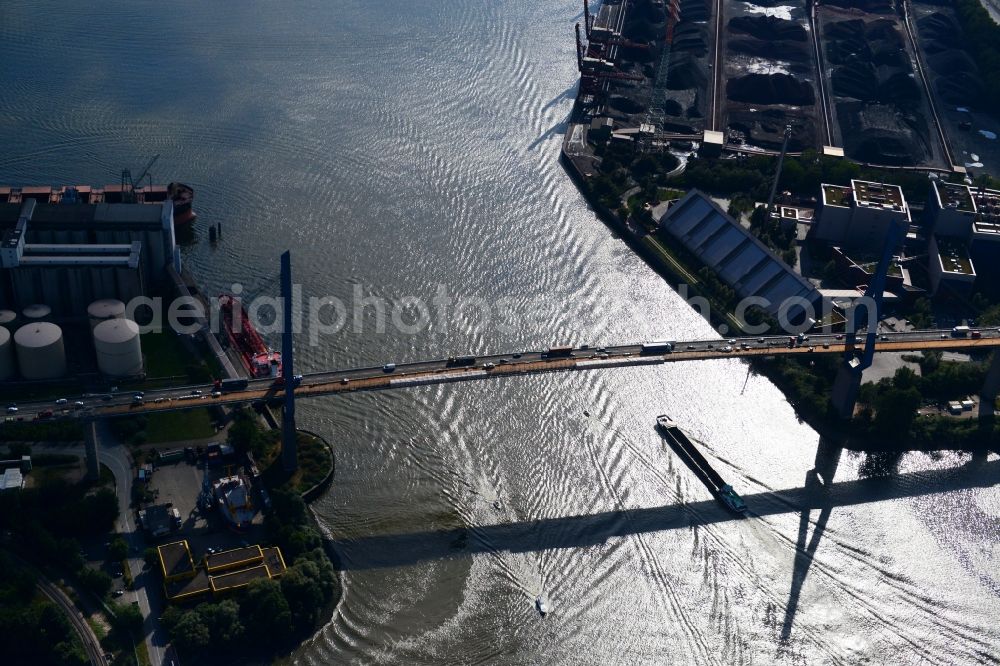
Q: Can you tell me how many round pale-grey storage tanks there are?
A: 6